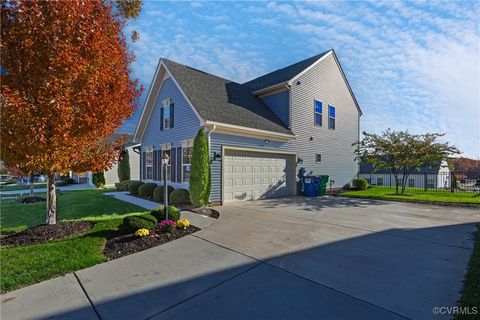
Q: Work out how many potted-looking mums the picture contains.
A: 3